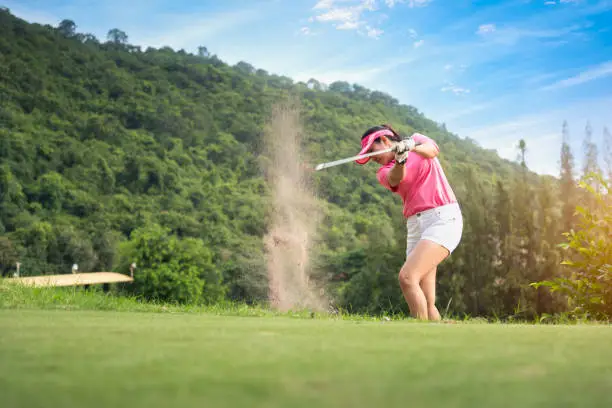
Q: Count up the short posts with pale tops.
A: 3